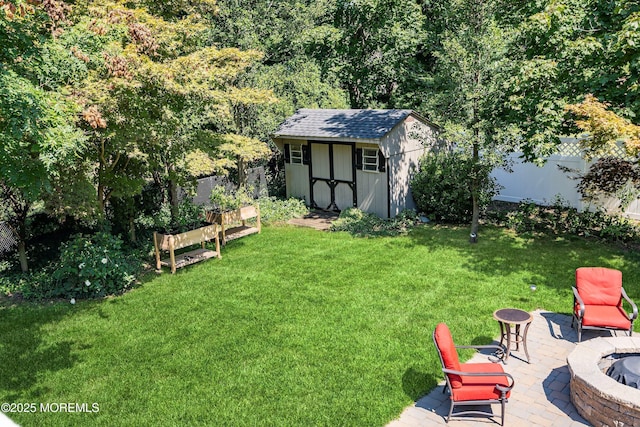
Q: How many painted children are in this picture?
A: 0